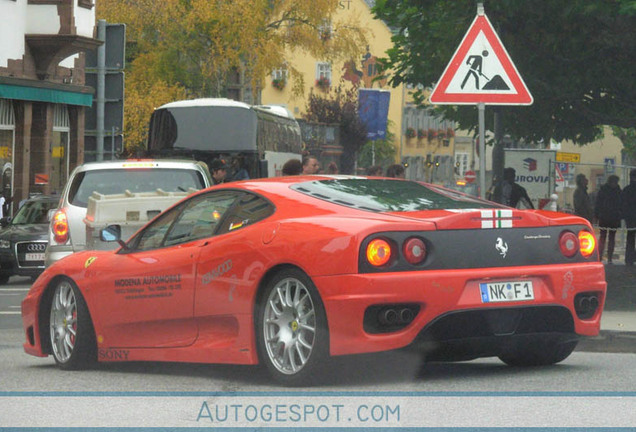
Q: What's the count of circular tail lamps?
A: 4